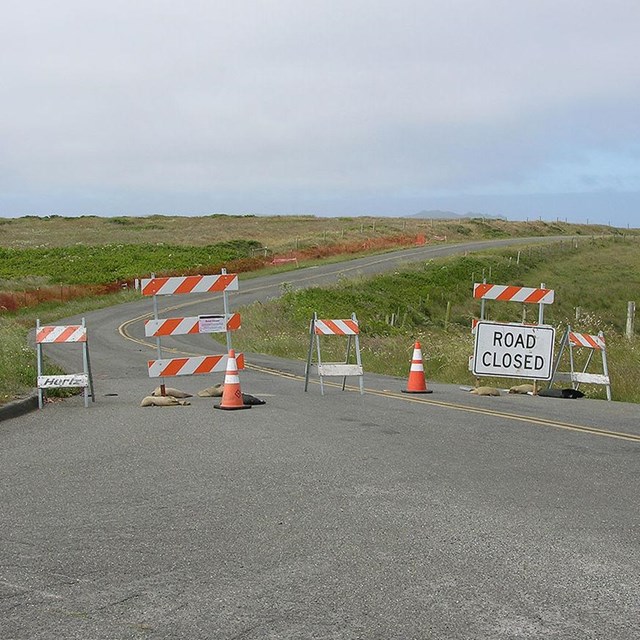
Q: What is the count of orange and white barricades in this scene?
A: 5